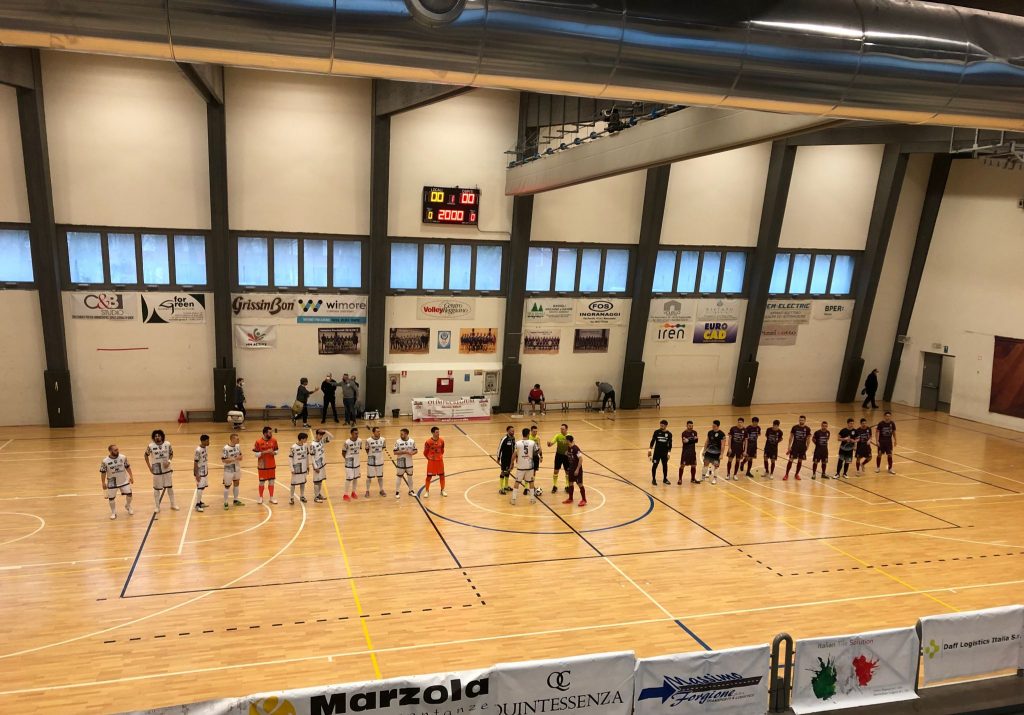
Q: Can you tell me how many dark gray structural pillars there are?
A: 8